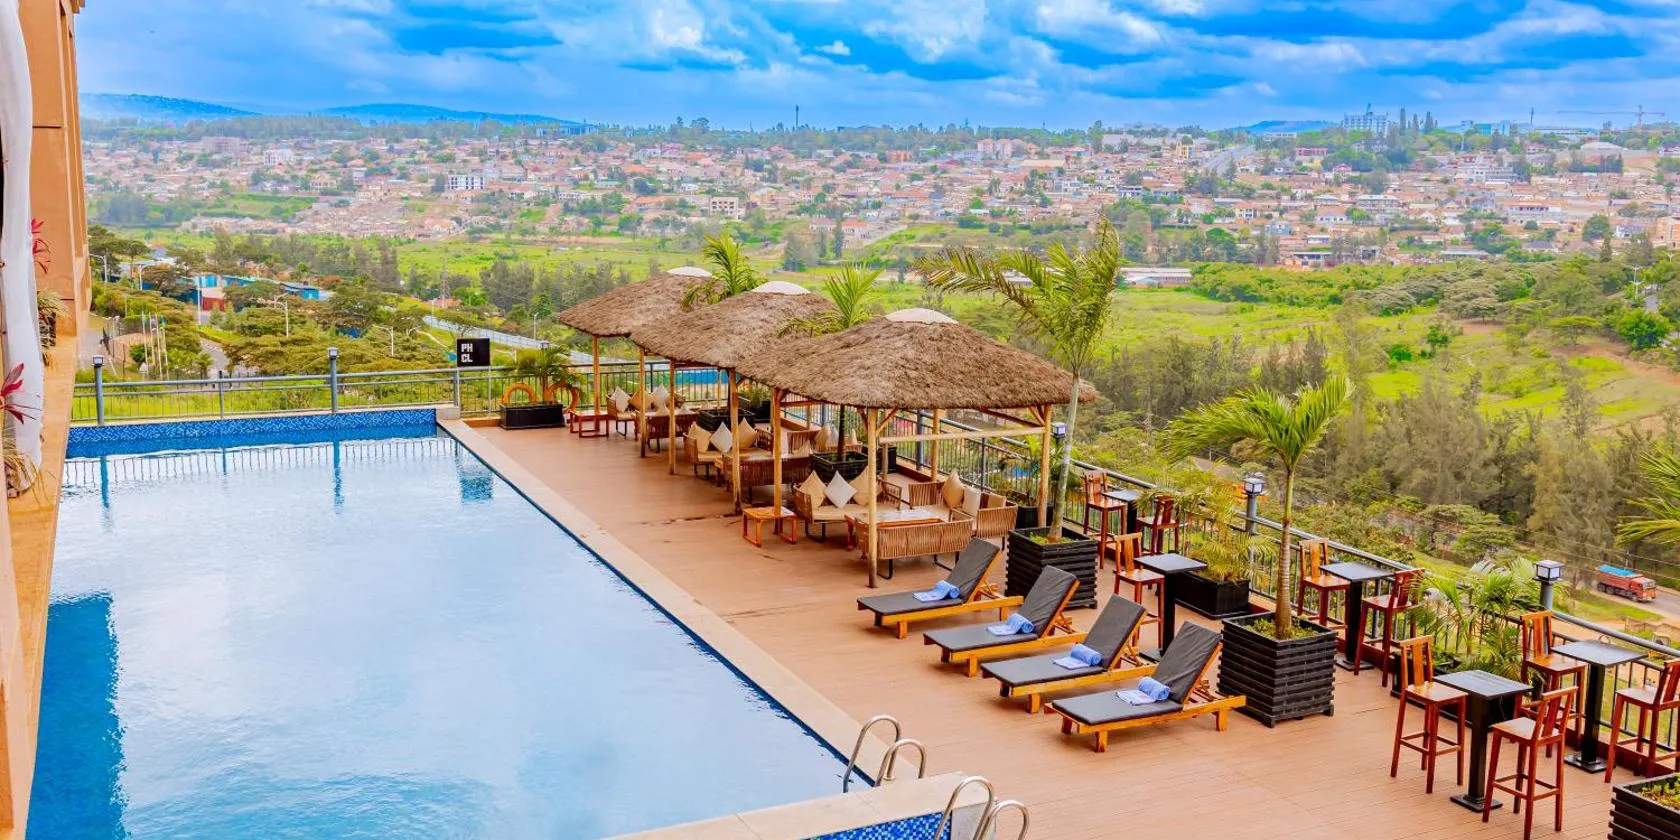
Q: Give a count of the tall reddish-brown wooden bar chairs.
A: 9